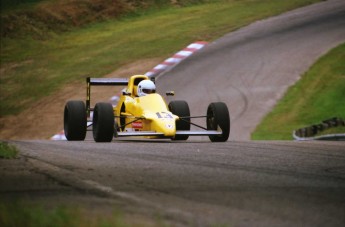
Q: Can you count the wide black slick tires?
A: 4